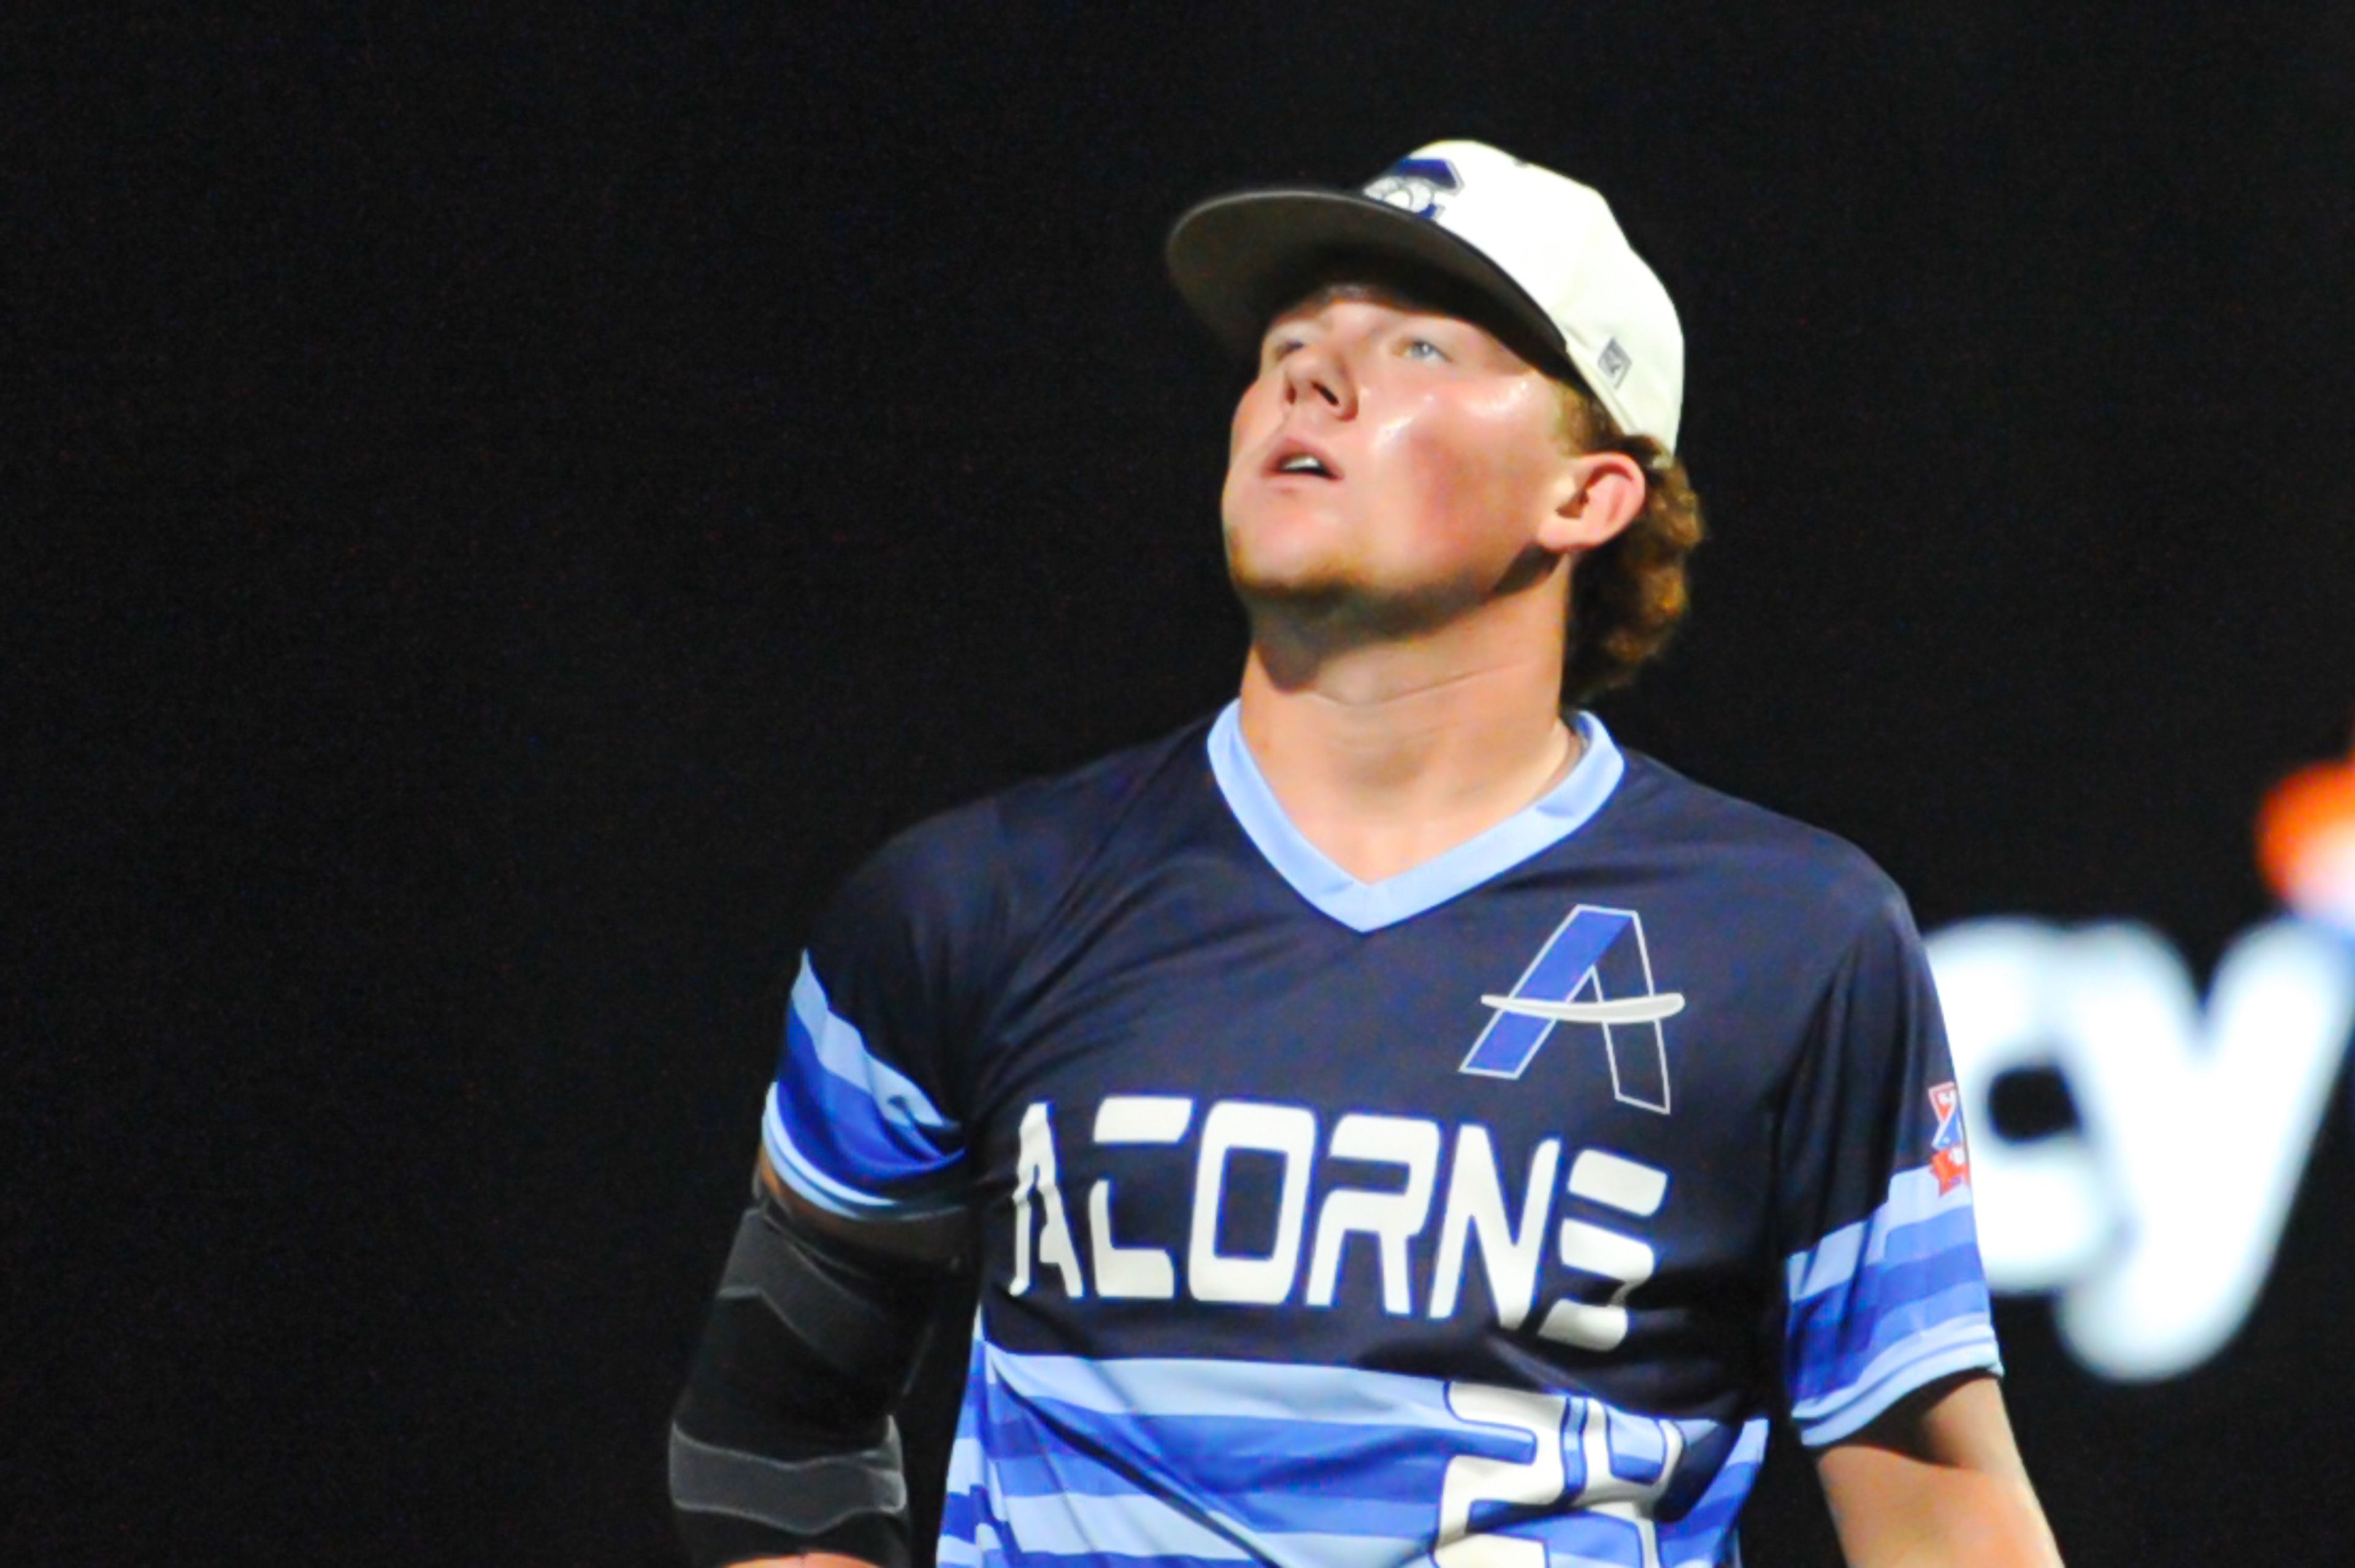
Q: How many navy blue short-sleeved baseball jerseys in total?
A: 1